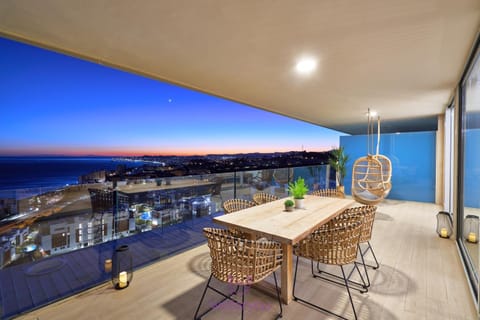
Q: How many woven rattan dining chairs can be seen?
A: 6